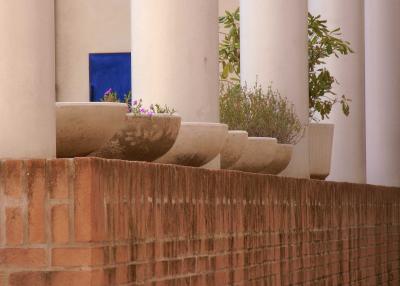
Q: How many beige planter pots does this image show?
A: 7